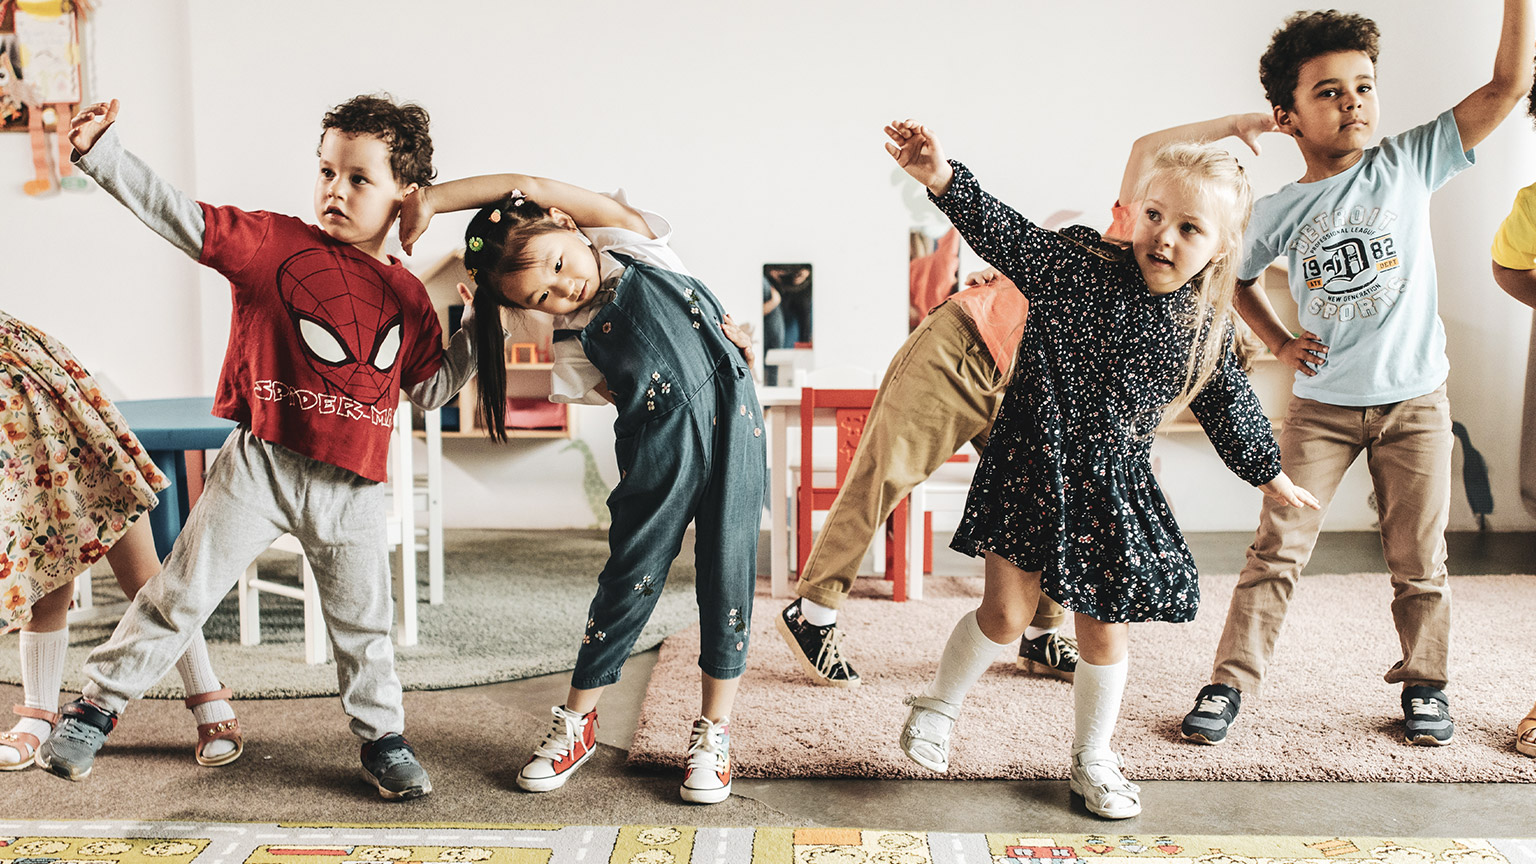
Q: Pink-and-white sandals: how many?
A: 2